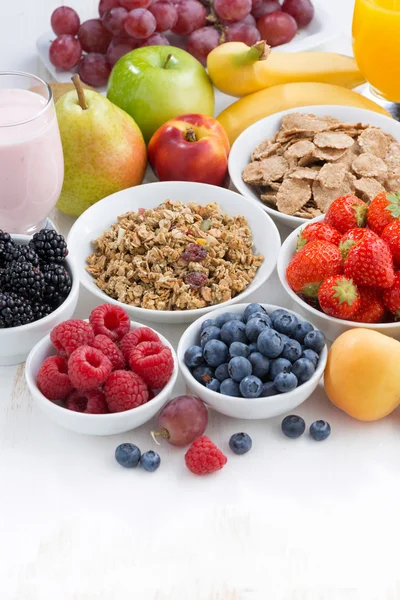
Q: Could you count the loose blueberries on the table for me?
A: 5